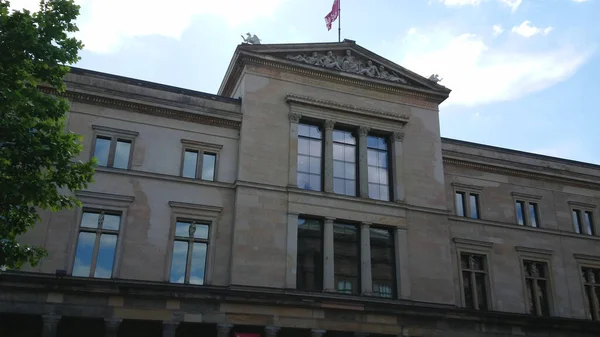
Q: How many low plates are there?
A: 0